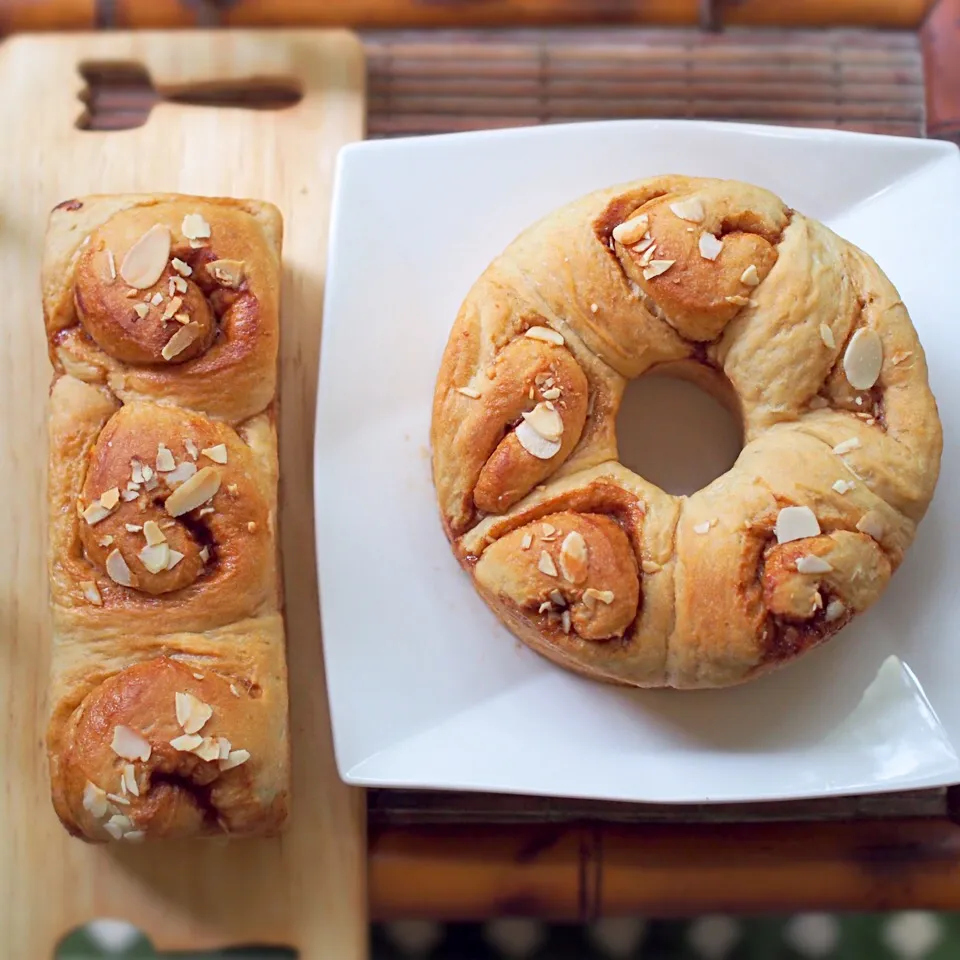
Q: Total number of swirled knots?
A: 8